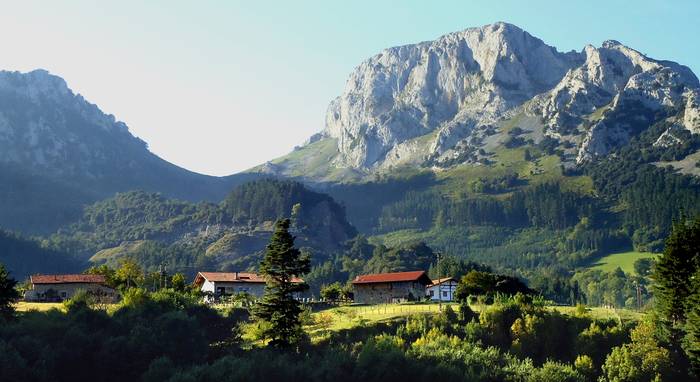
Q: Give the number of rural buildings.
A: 4